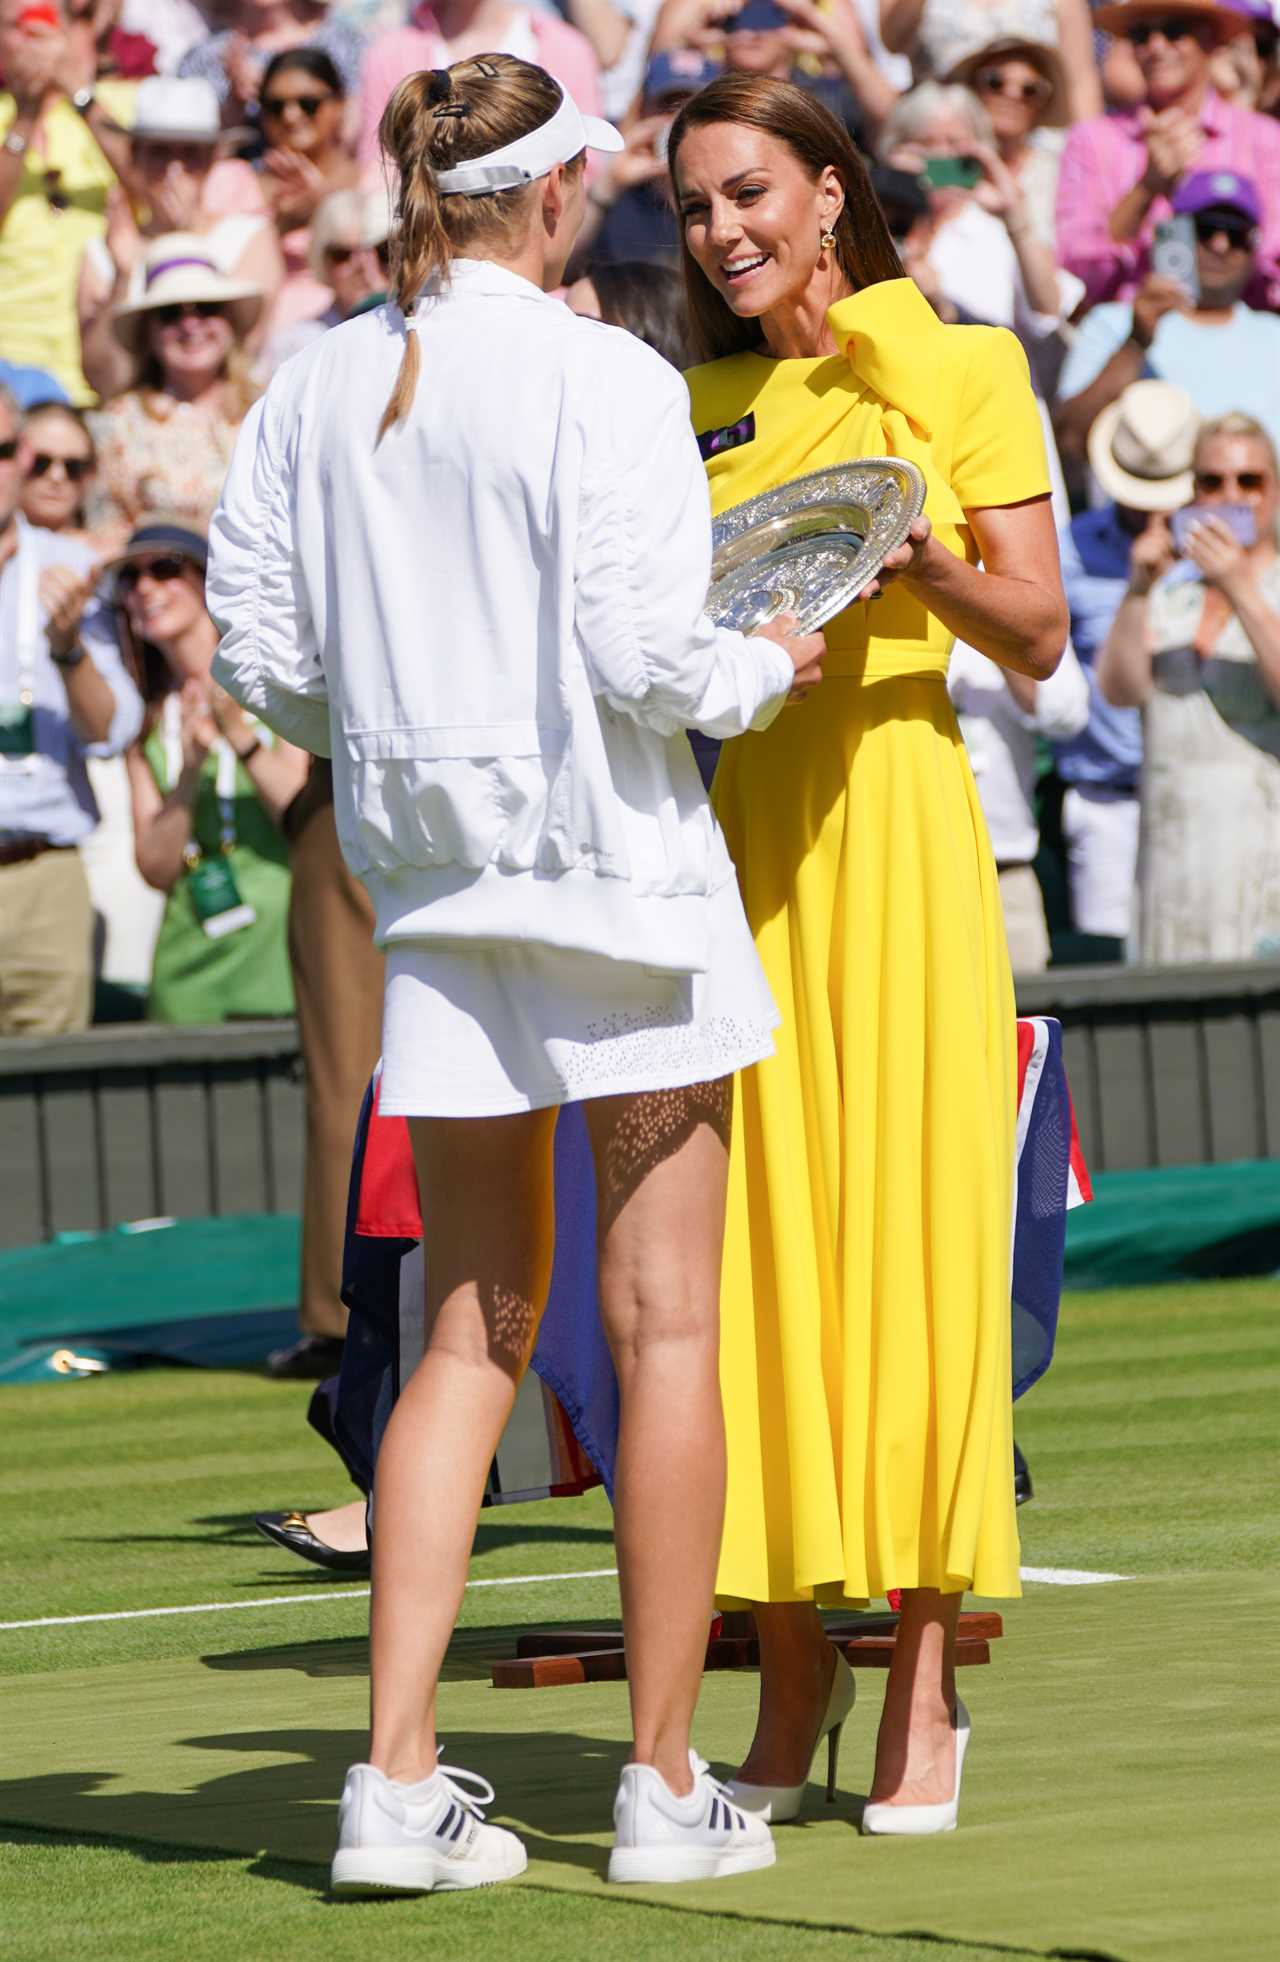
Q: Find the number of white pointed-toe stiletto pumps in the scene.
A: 2